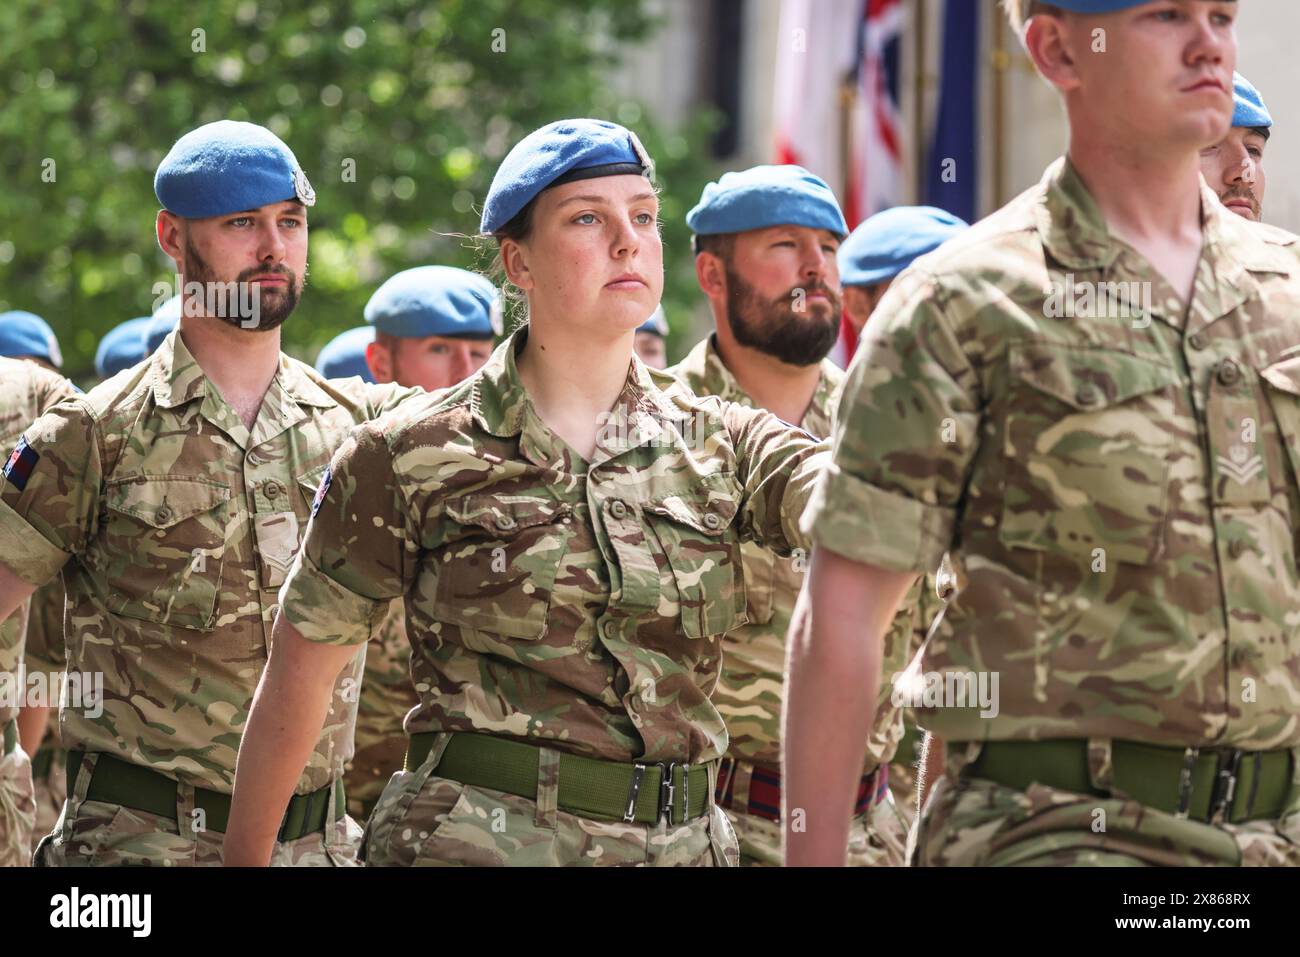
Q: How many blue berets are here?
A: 12